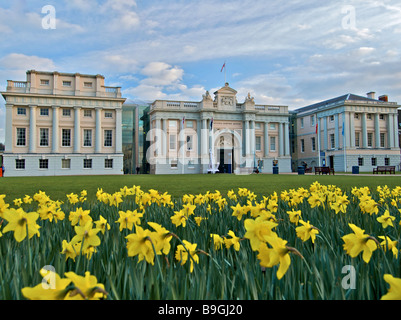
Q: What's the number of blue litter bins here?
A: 3